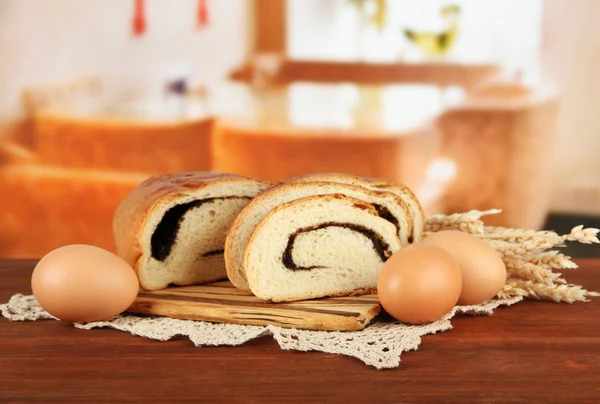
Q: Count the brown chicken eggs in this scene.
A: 3